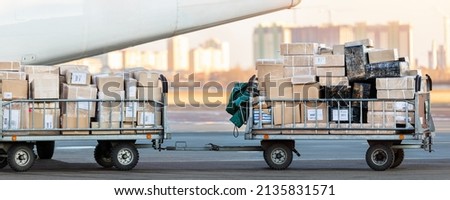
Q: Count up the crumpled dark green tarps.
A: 1